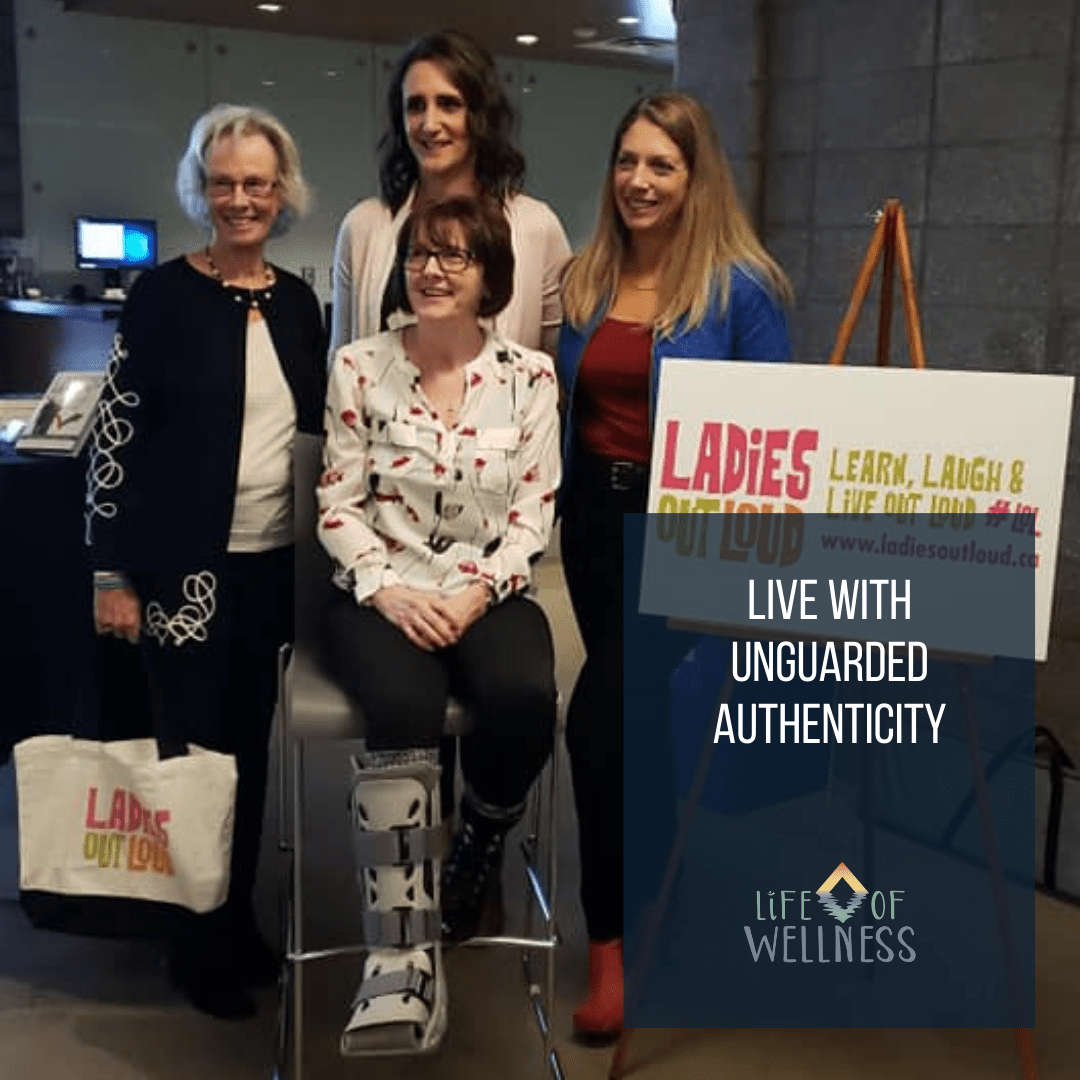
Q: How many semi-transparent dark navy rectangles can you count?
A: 1